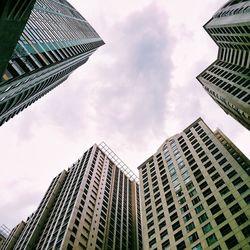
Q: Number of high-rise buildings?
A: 4